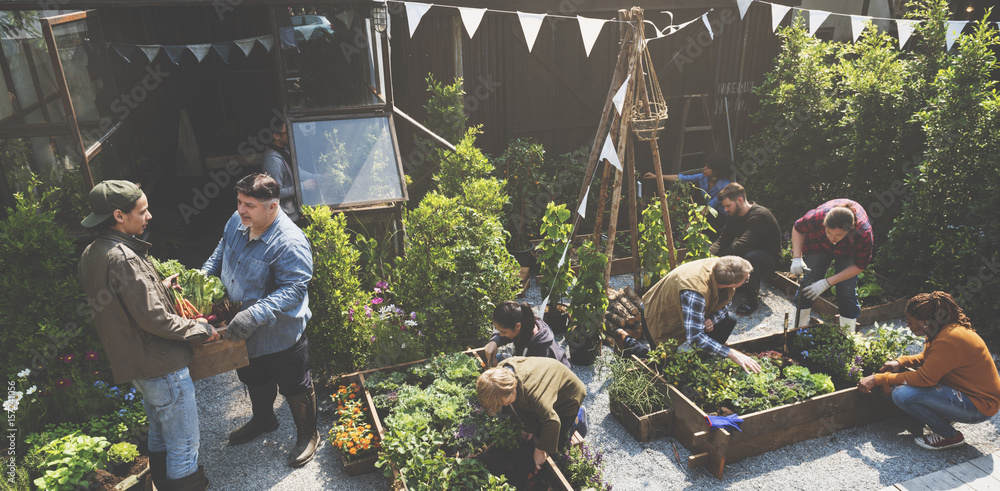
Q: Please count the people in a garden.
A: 10